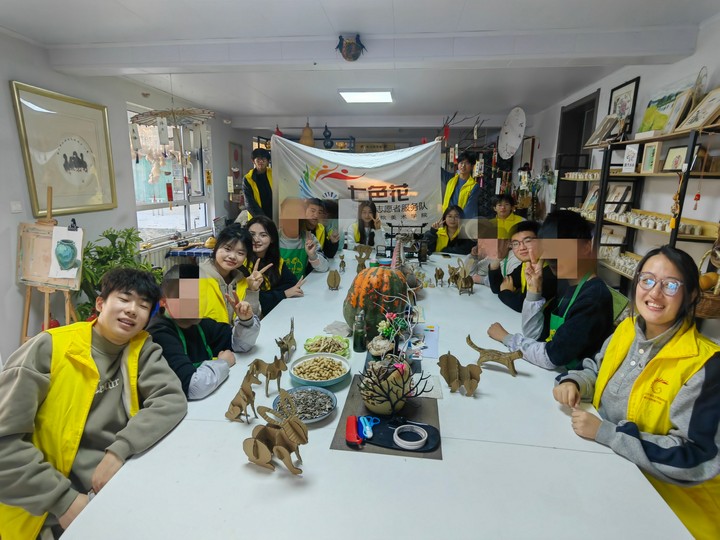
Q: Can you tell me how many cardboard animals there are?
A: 13